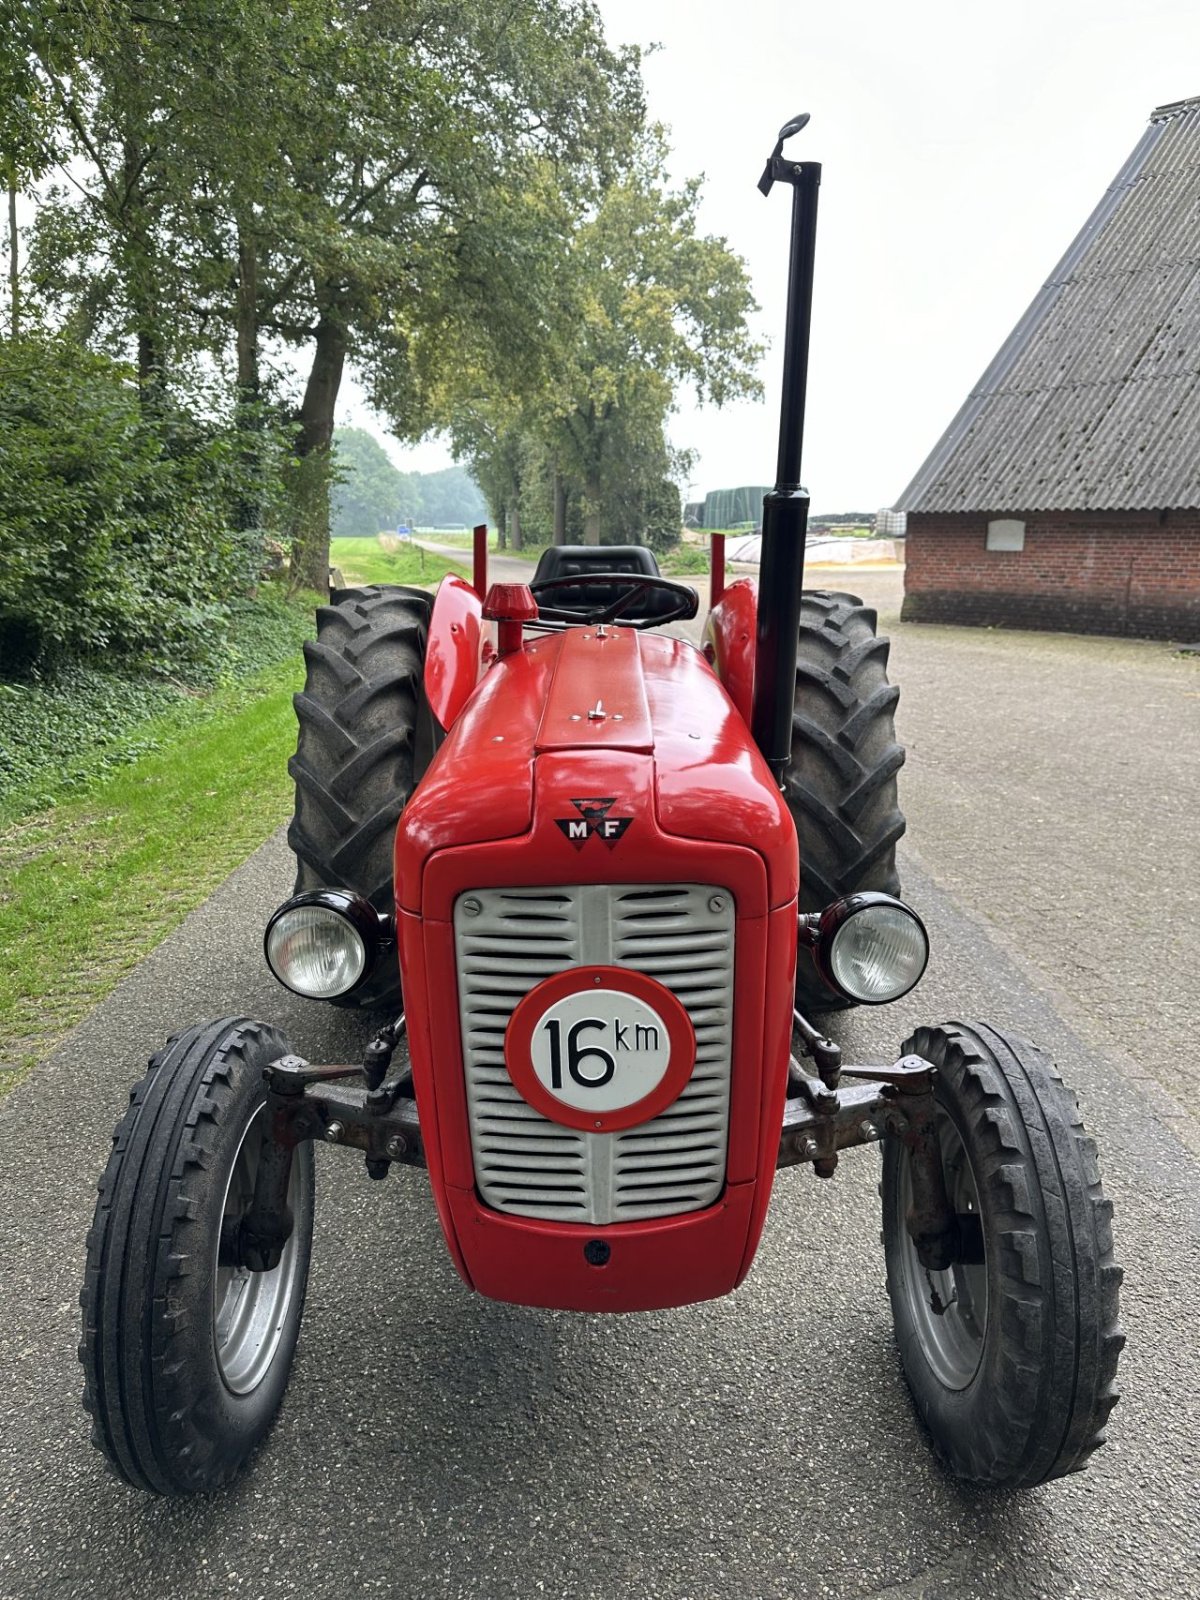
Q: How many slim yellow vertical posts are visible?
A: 0